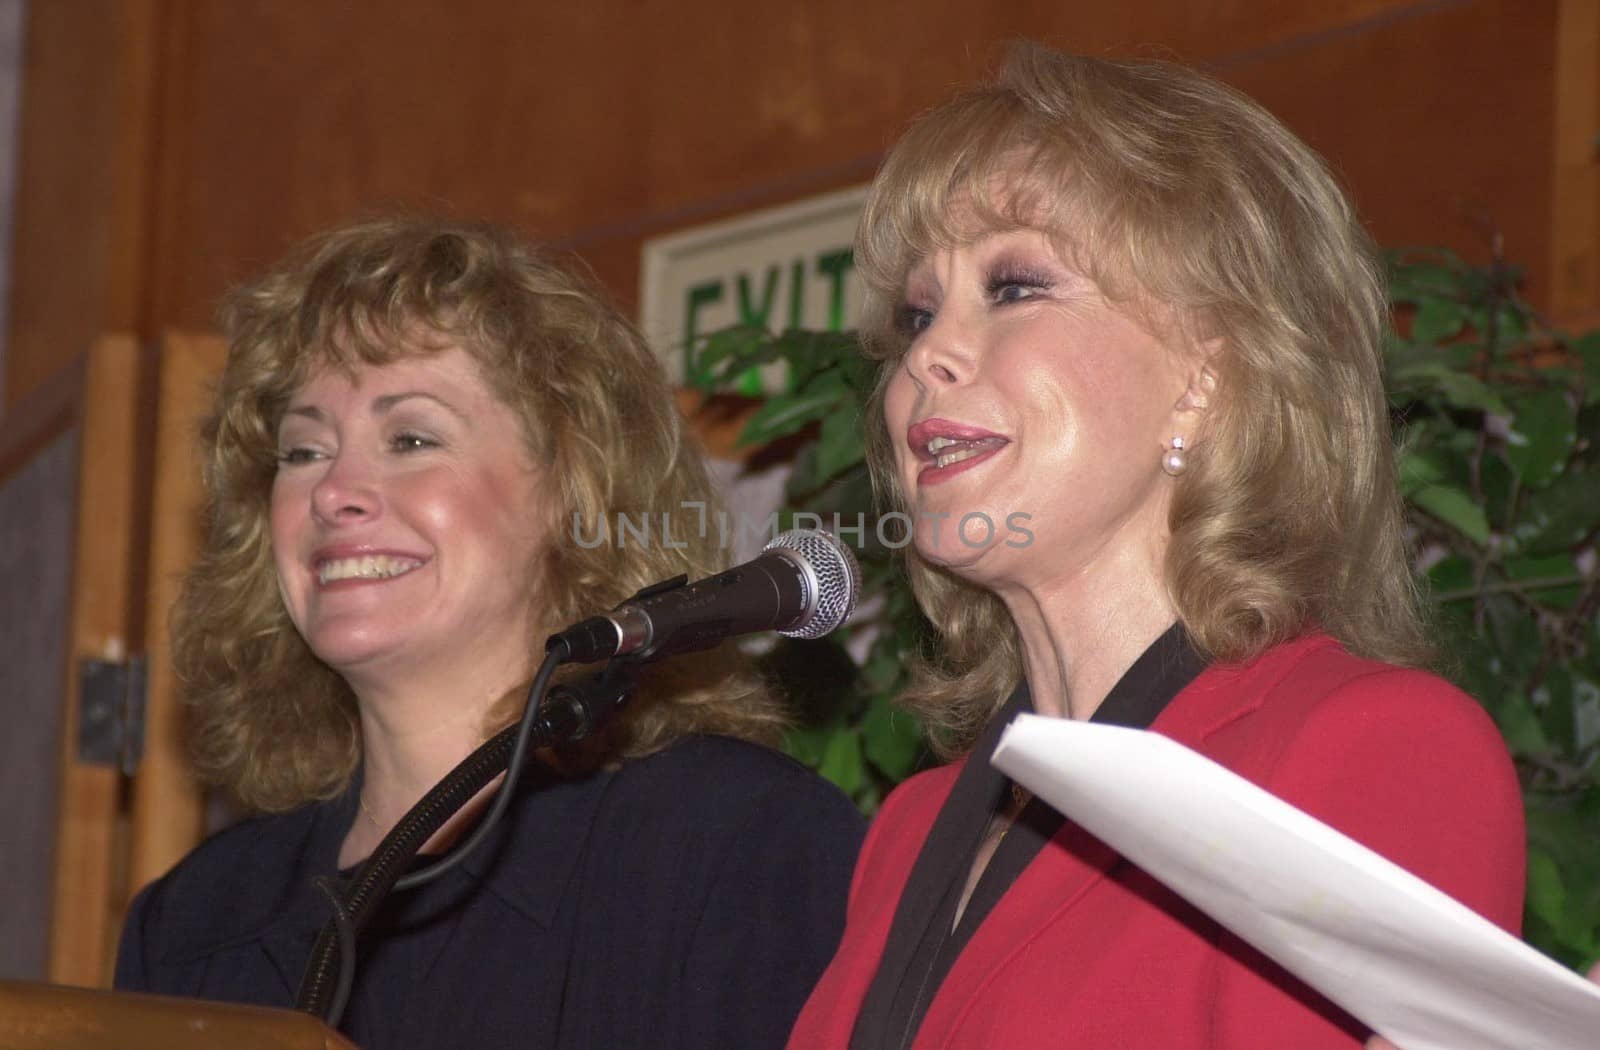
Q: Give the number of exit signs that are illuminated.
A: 1